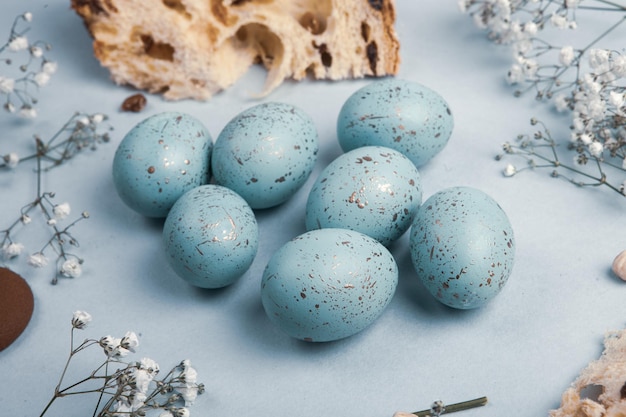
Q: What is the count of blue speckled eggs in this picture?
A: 7